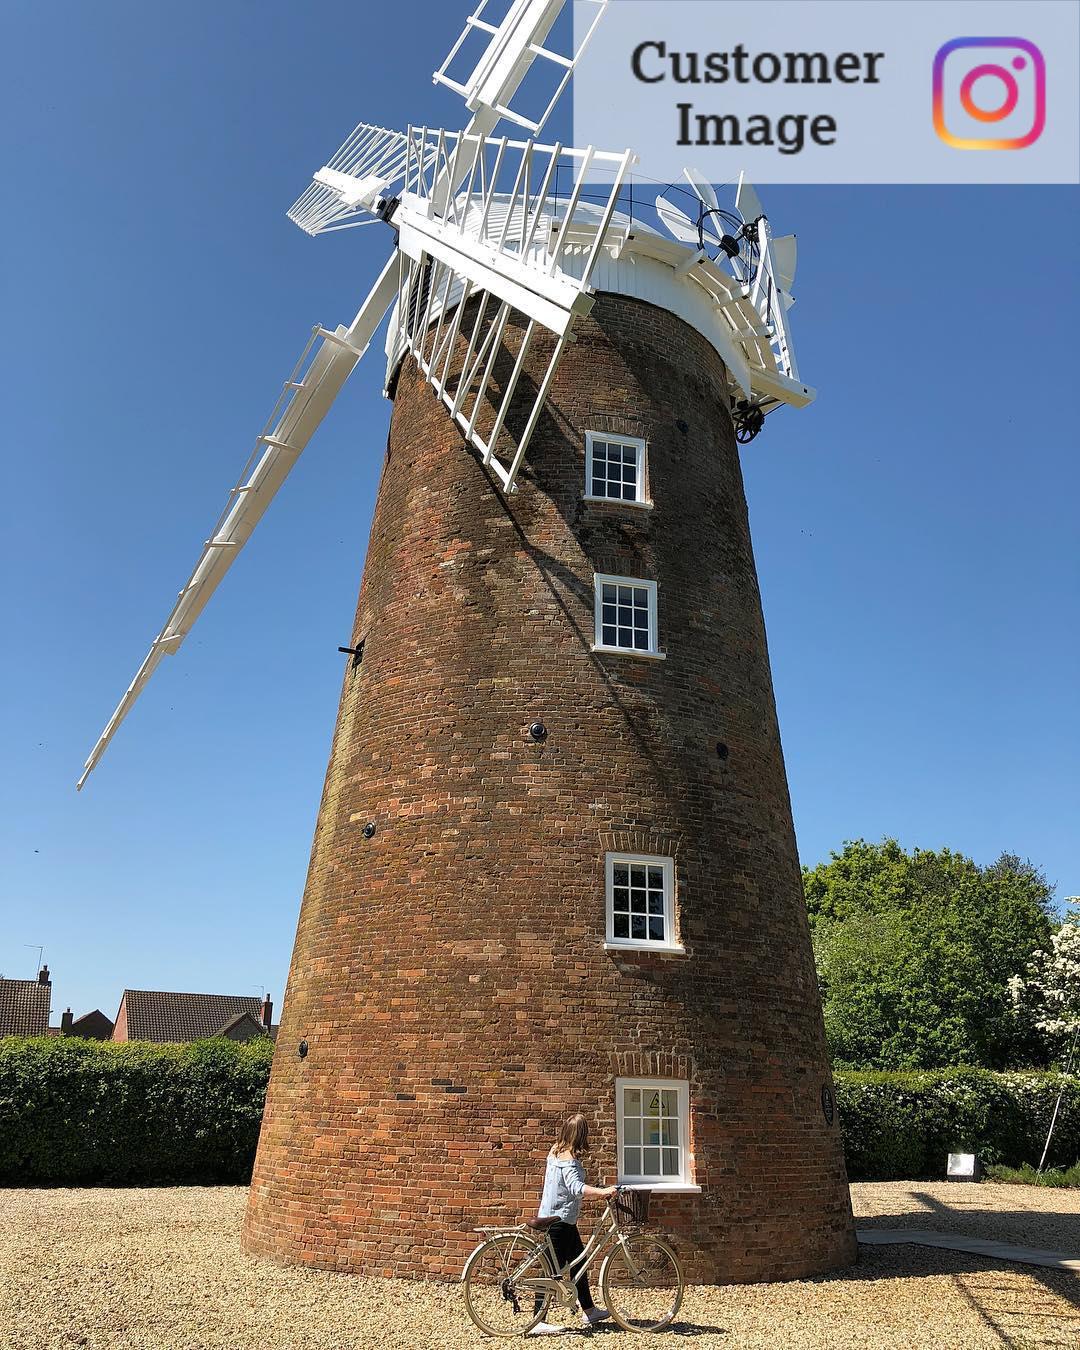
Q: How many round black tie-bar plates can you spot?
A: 5